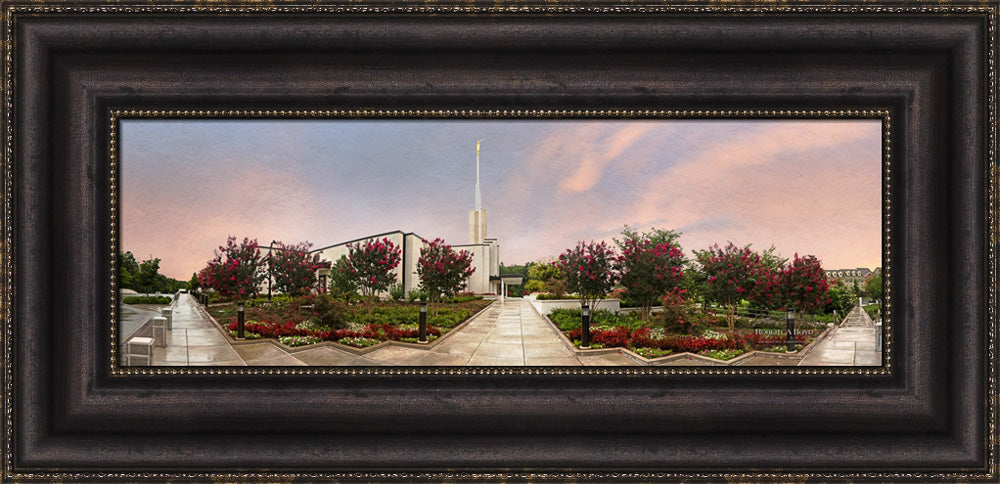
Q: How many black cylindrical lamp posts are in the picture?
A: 4